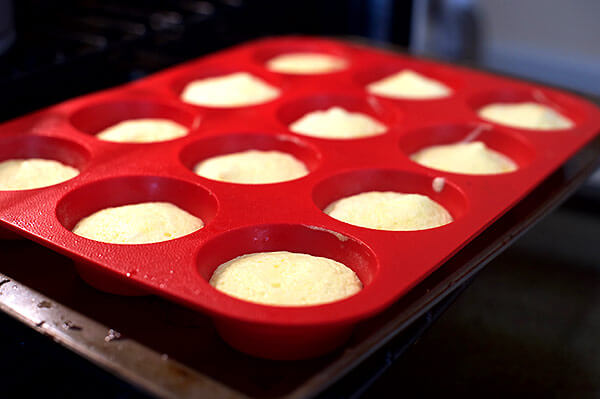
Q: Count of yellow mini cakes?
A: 12